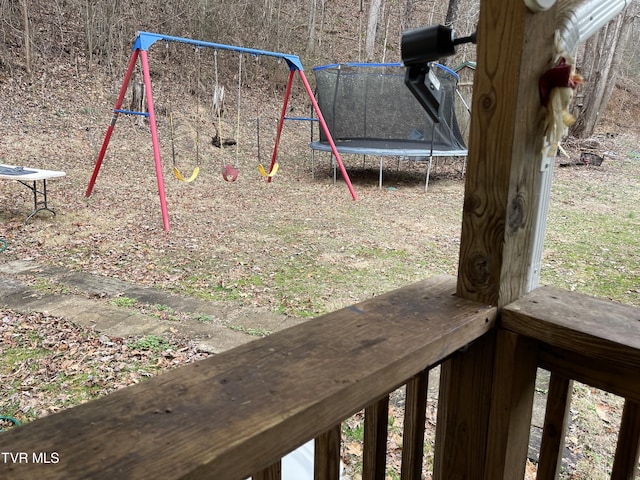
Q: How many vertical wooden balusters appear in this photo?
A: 6